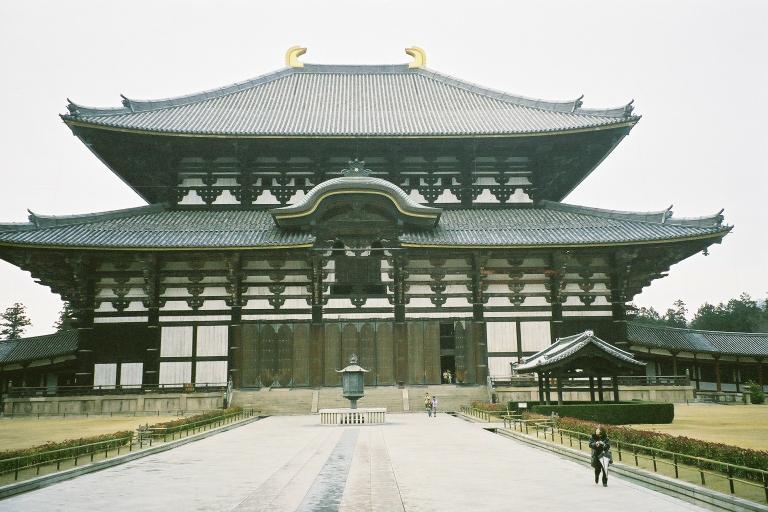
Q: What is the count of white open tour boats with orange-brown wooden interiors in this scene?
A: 0